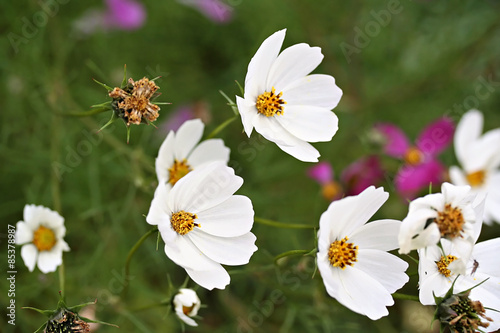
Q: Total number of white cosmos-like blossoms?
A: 9